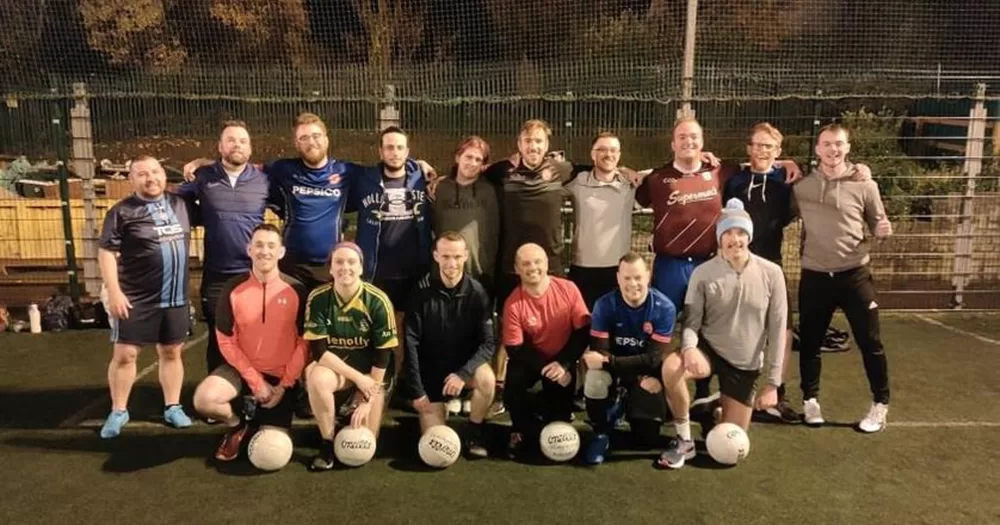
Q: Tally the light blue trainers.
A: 2